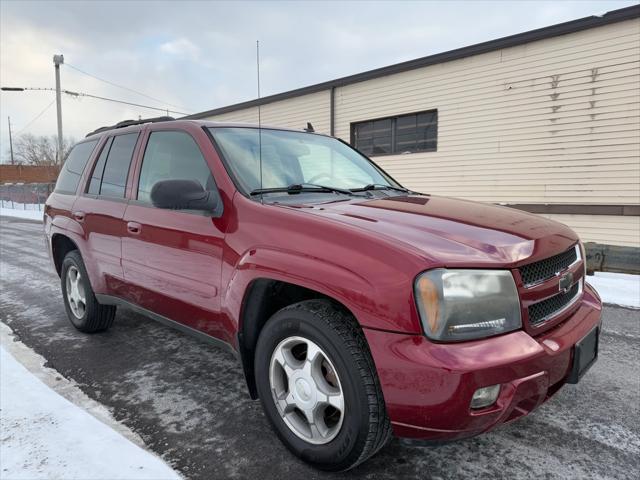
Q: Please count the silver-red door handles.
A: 2